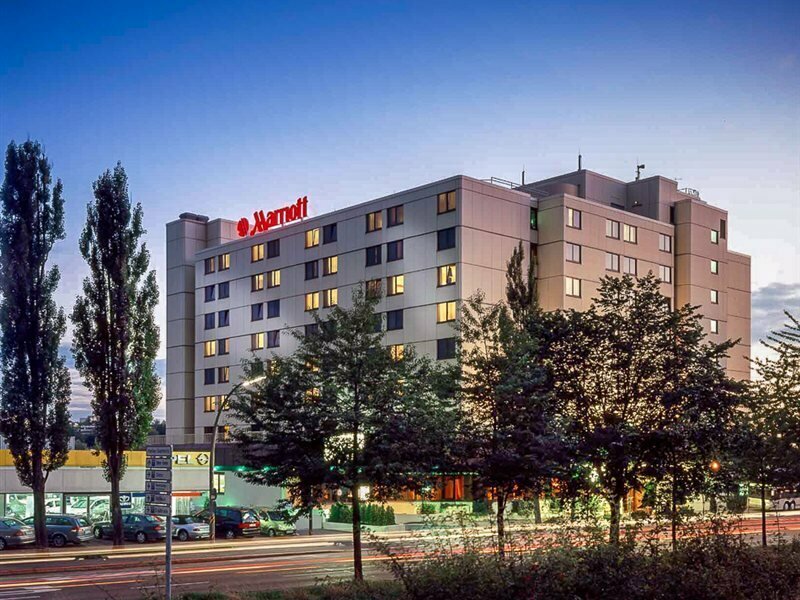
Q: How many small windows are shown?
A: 4